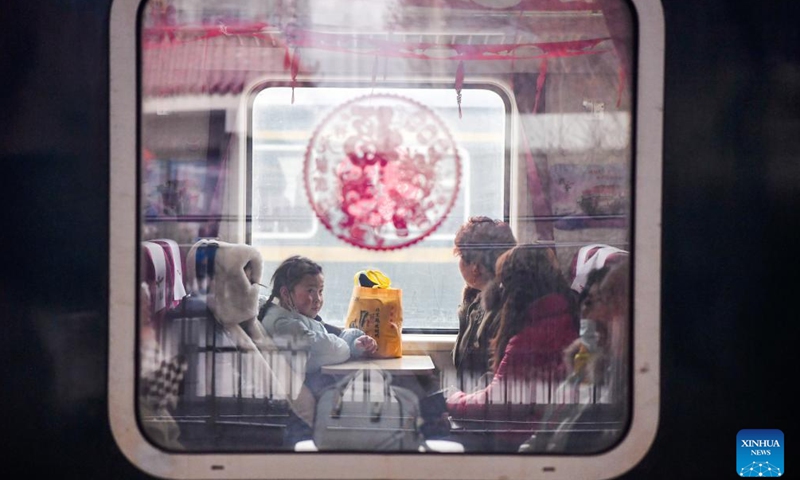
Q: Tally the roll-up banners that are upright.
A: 0